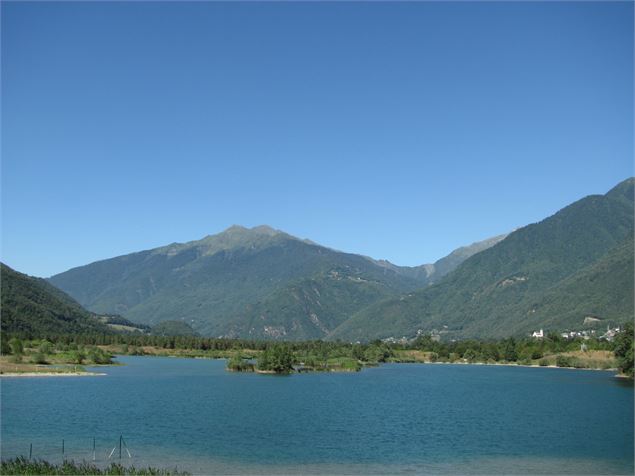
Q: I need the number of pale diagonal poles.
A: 2